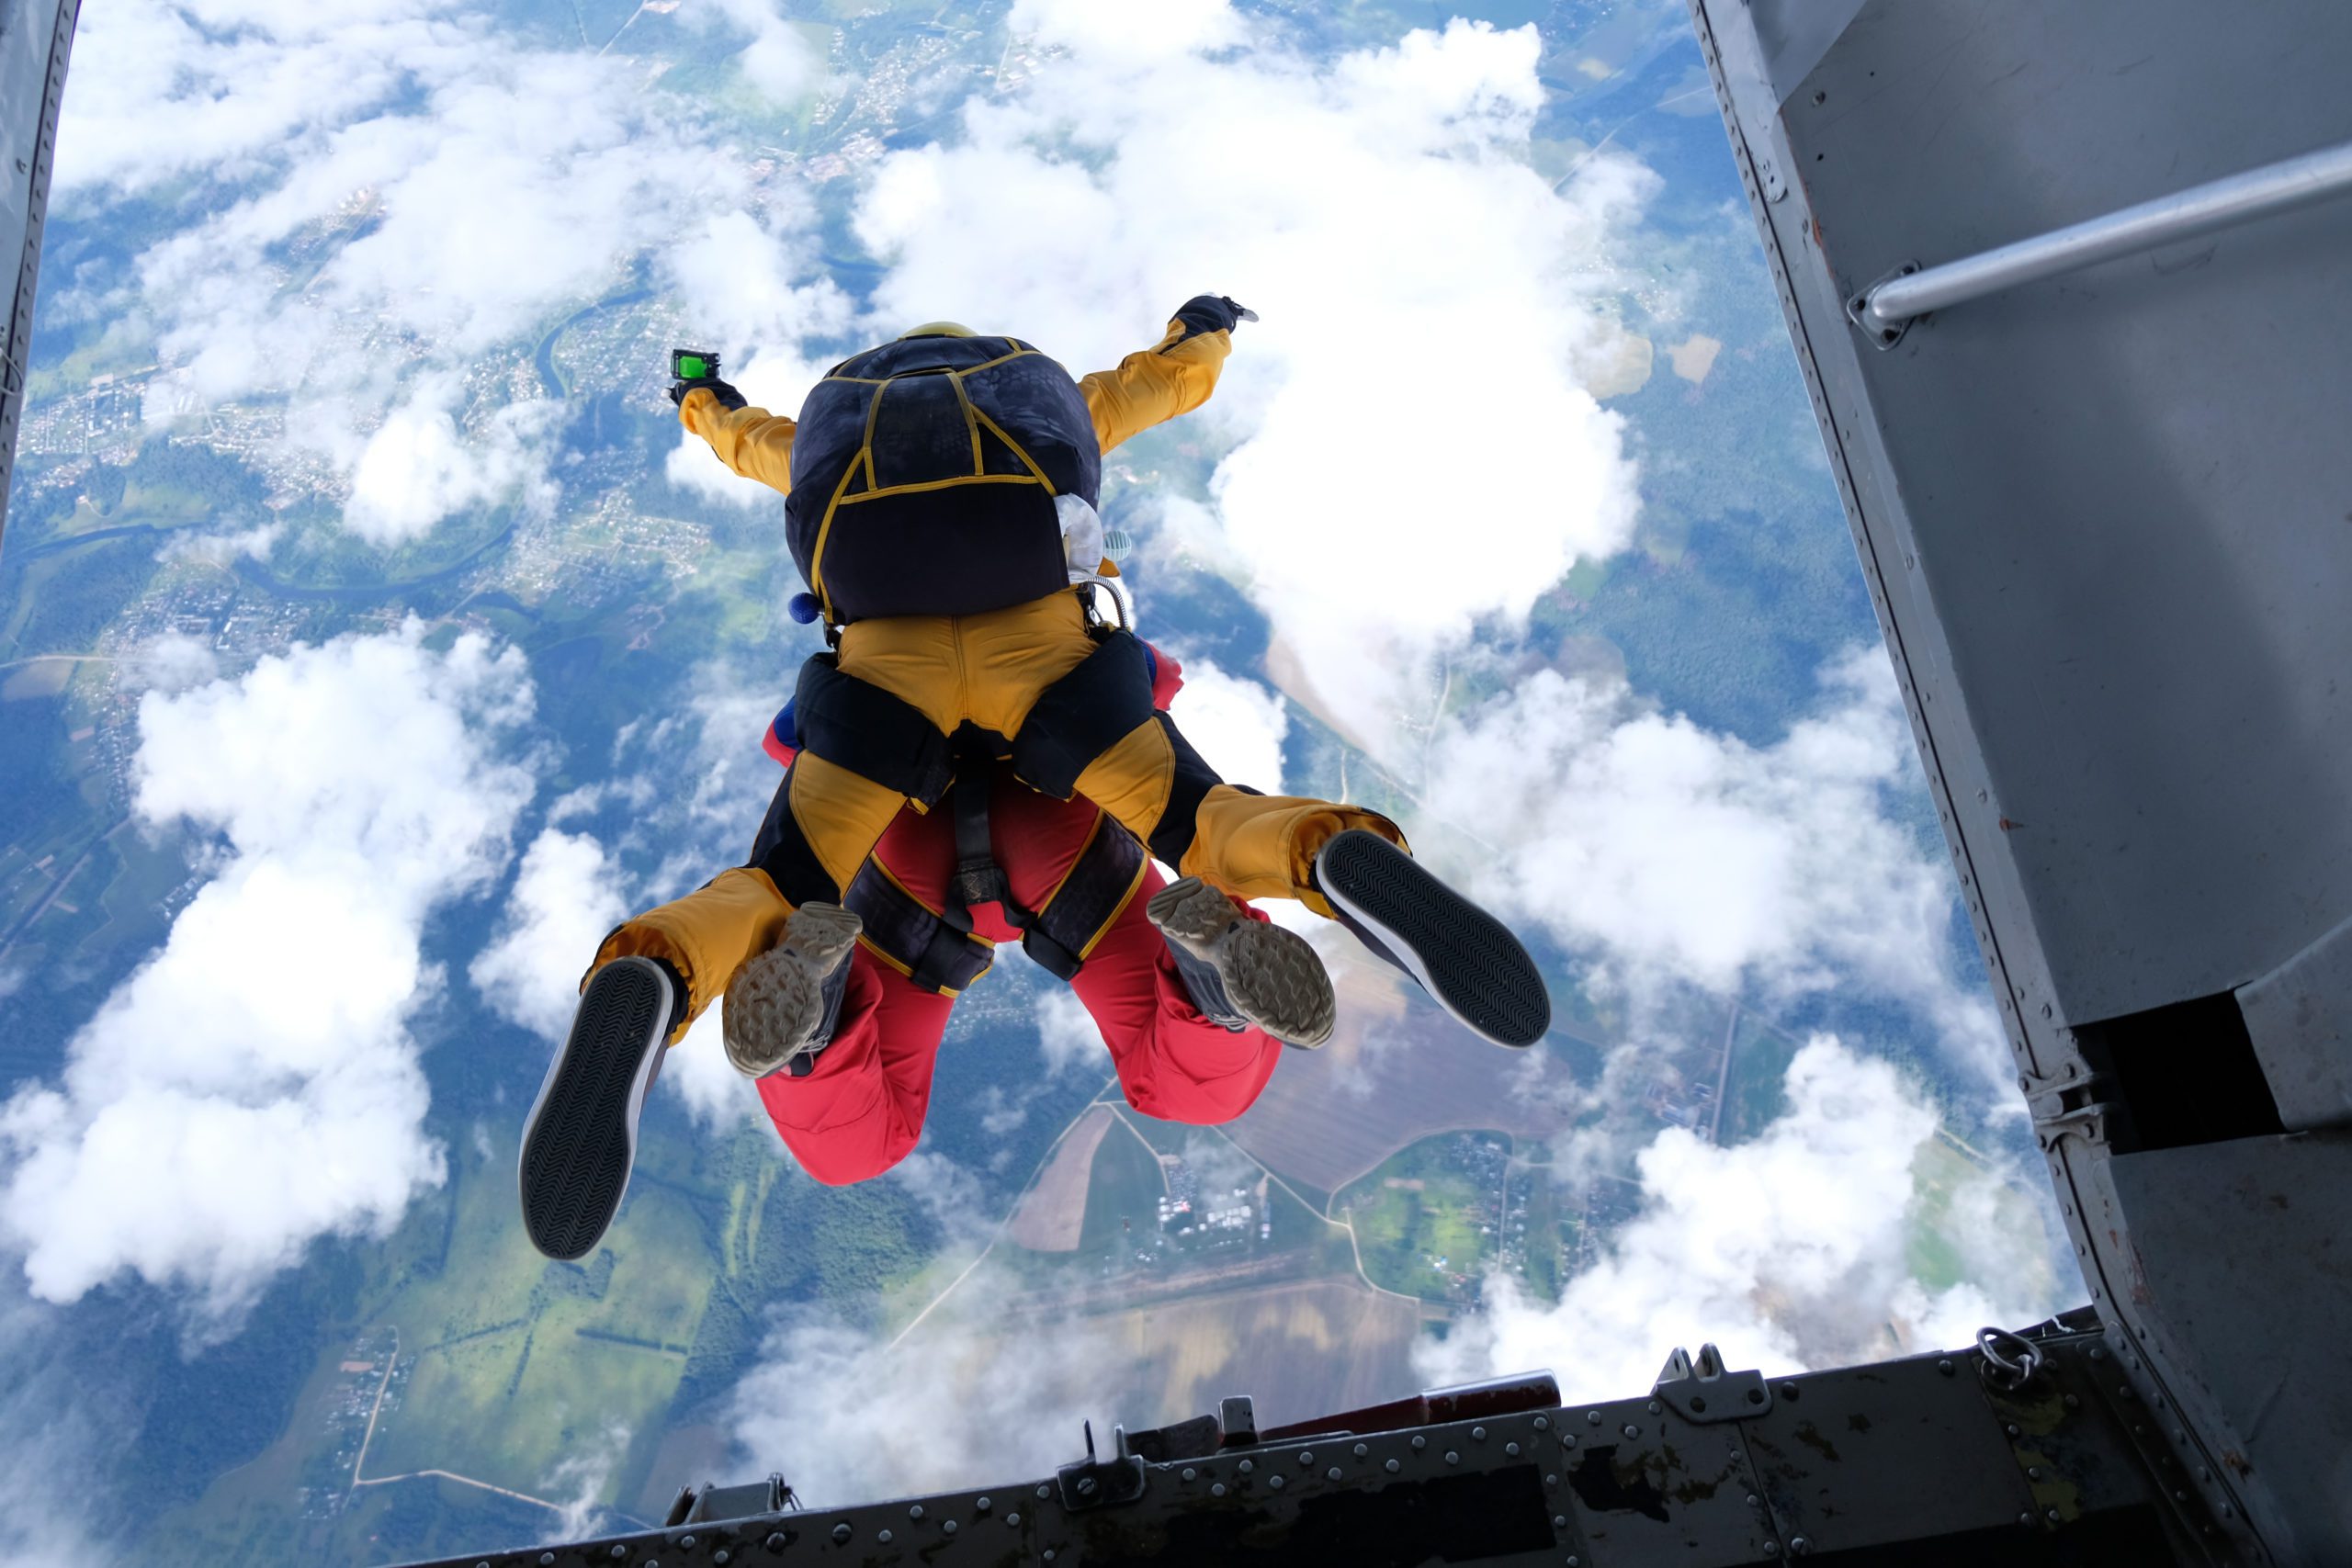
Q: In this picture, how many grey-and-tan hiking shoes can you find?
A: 2